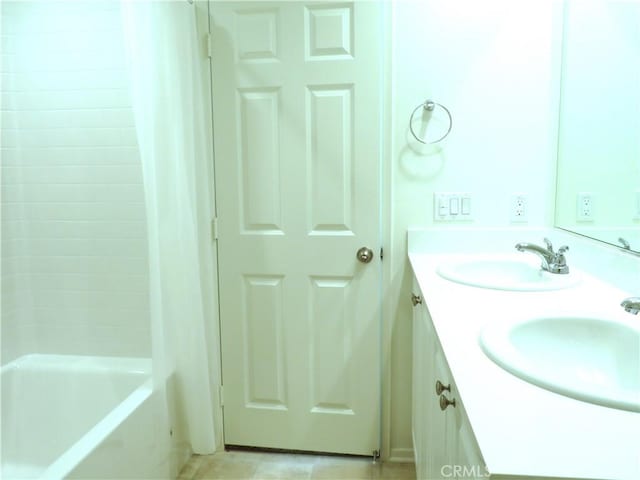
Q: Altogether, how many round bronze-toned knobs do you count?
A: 4